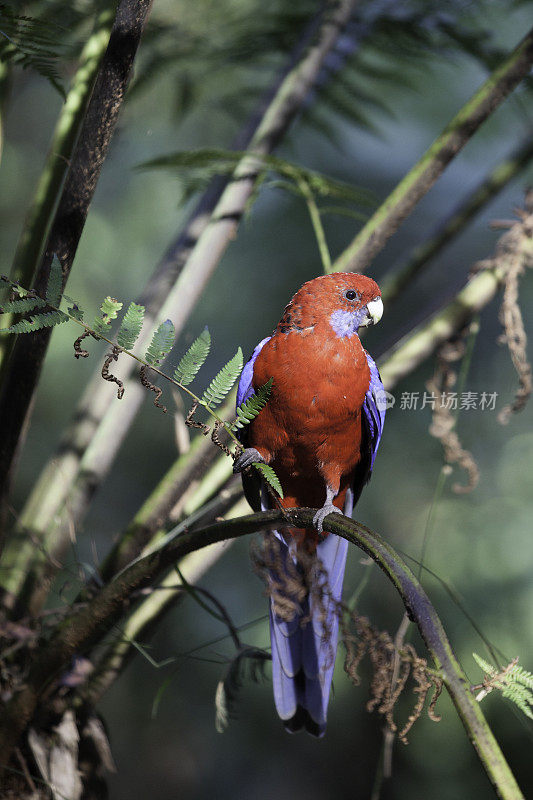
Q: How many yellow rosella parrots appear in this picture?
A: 0